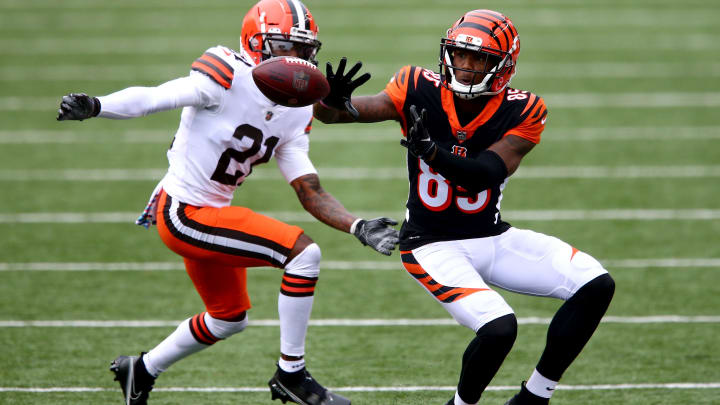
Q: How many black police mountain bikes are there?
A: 0